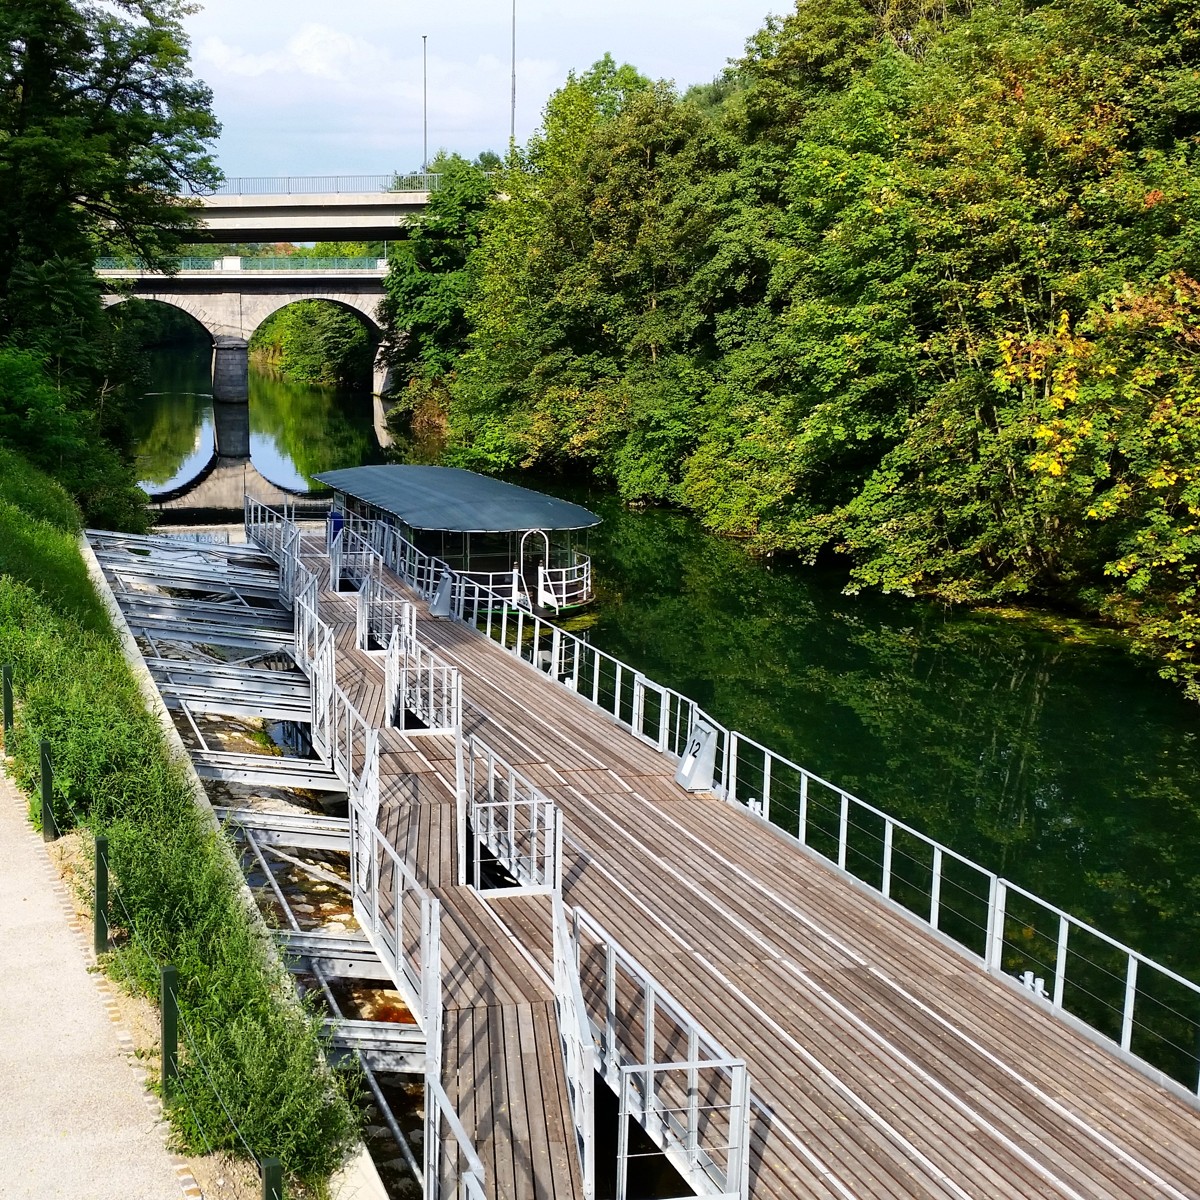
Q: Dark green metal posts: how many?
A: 5